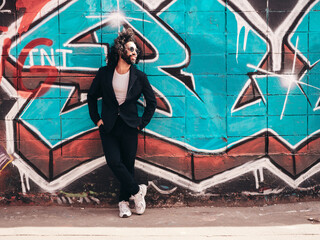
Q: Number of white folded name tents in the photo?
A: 0